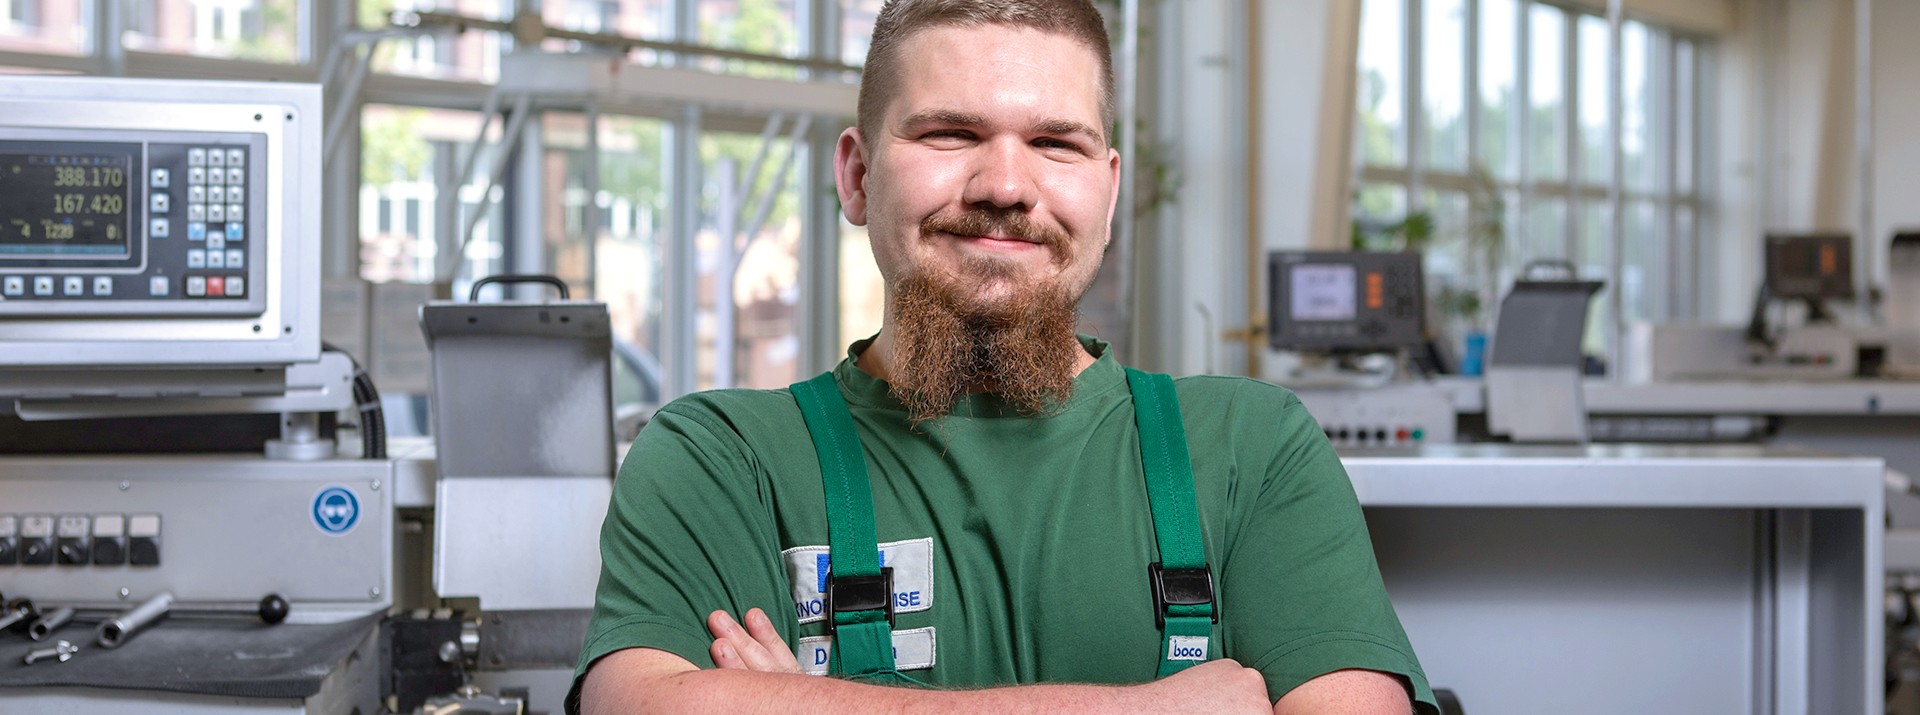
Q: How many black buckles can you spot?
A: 2